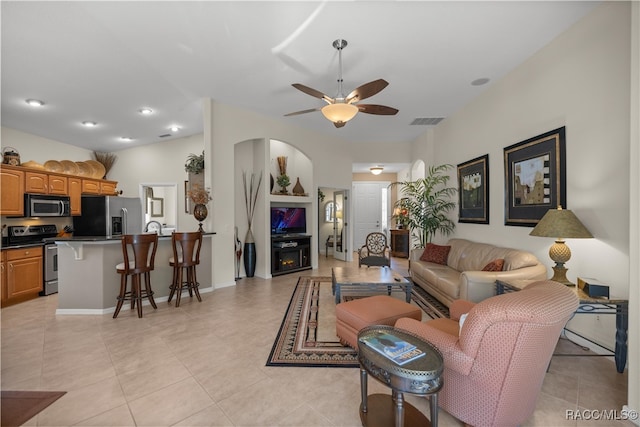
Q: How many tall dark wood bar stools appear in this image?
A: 2